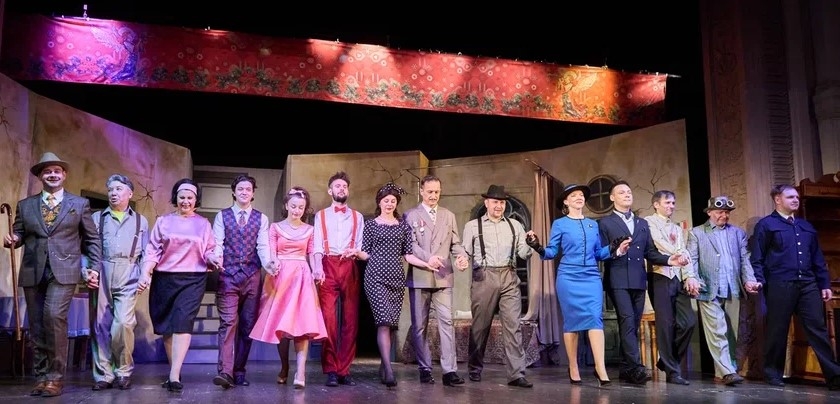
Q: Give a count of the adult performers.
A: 14